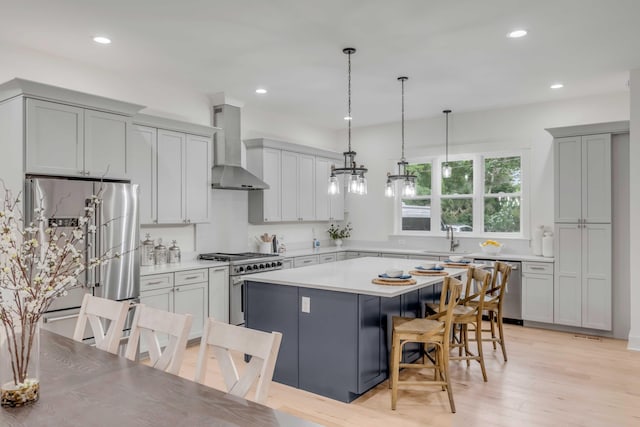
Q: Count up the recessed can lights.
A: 5